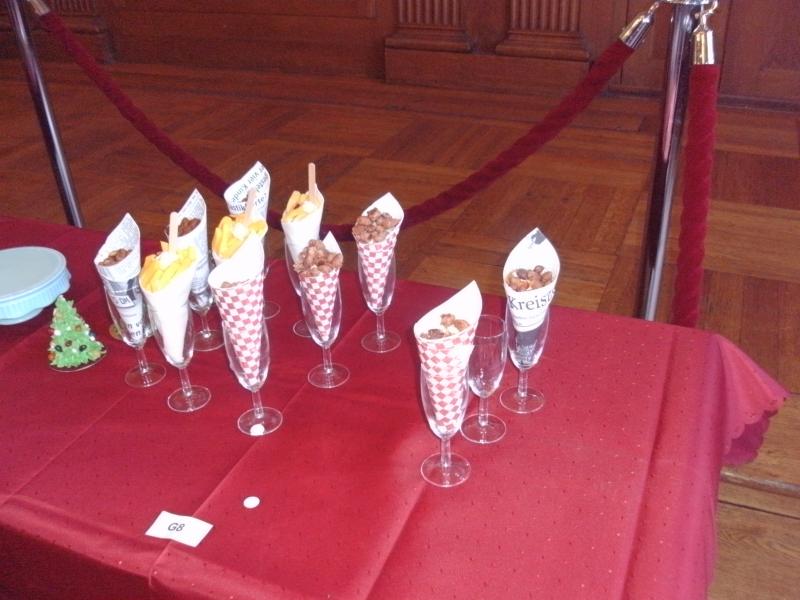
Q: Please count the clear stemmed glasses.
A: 12